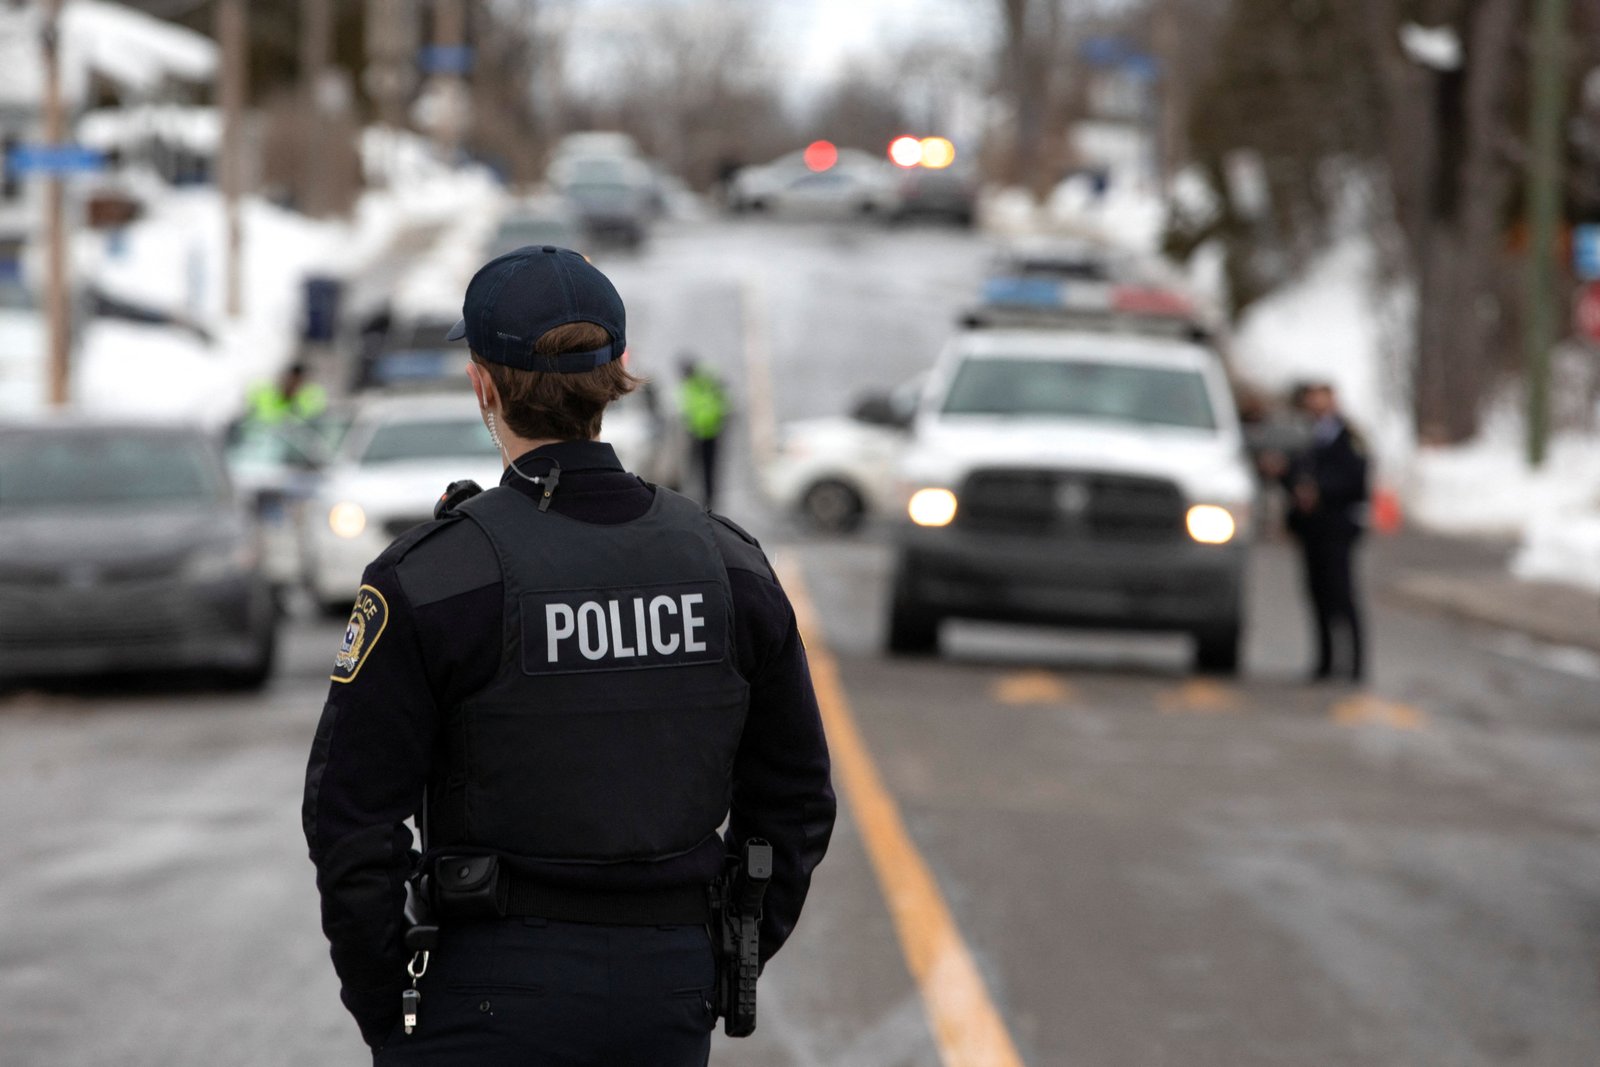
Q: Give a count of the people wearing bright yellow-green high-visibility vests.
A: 2